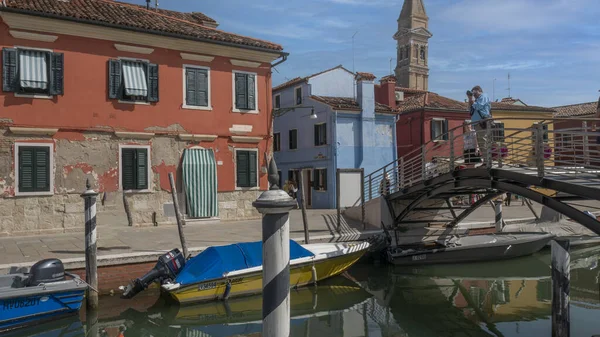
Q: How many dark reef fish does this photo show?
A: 0